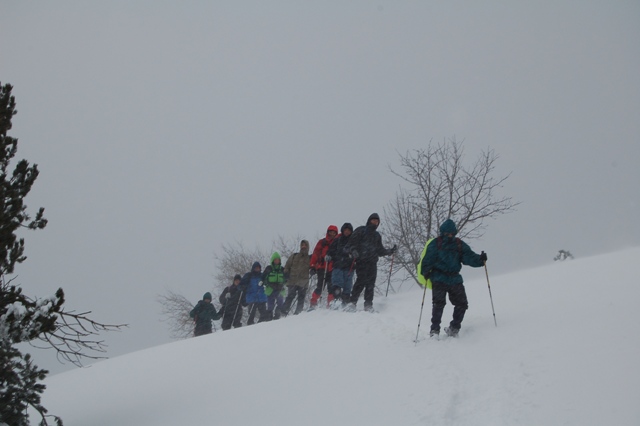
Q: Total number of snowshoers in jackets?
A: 9